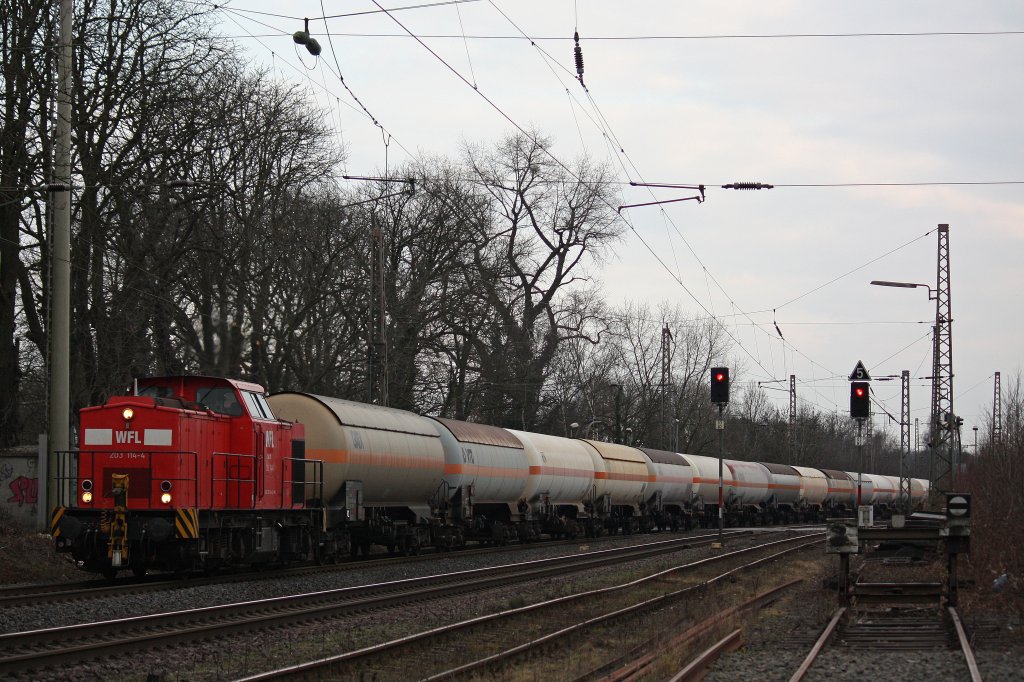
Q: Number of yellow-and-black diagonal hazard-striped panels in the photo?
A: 2